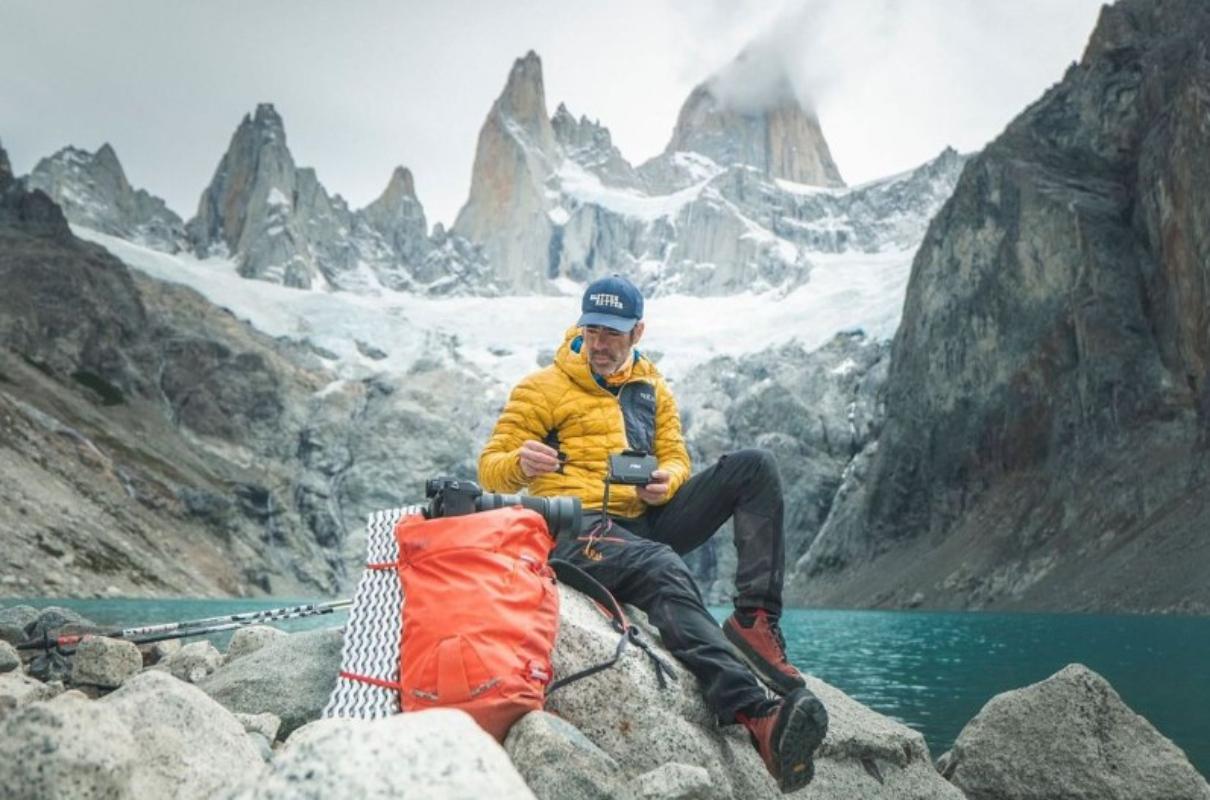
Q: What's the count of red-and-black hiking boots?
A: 2